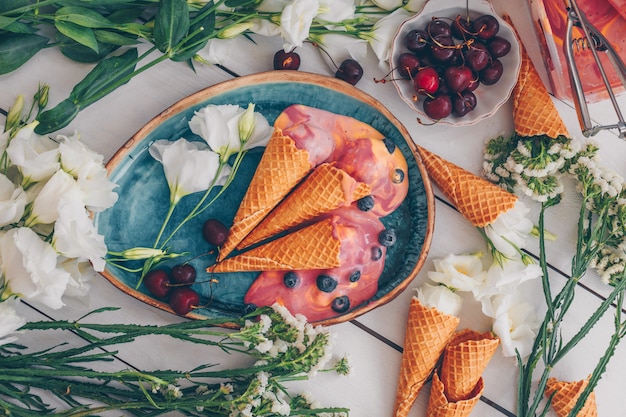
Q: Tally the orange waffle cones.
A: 9